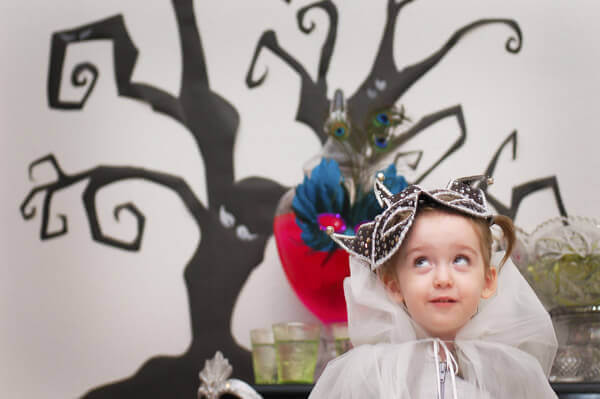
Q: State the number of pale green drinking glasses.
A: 3